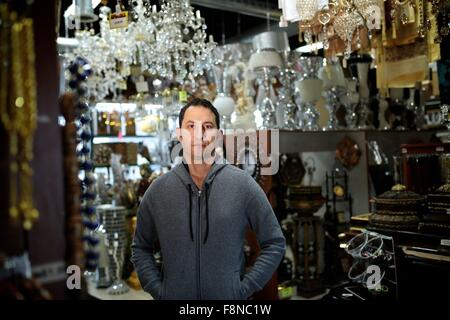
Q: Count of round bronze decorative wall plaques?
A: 1